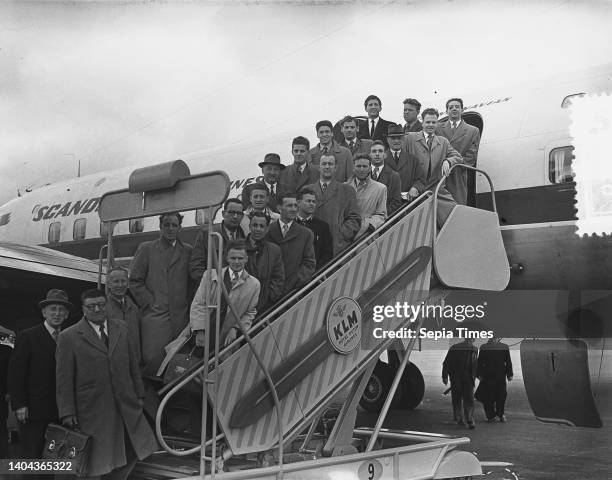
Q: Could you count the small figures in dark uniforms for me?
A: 2